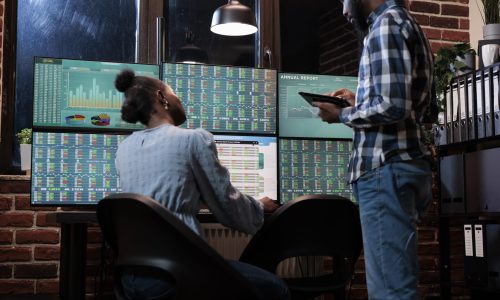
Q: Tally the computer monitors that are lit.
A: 6